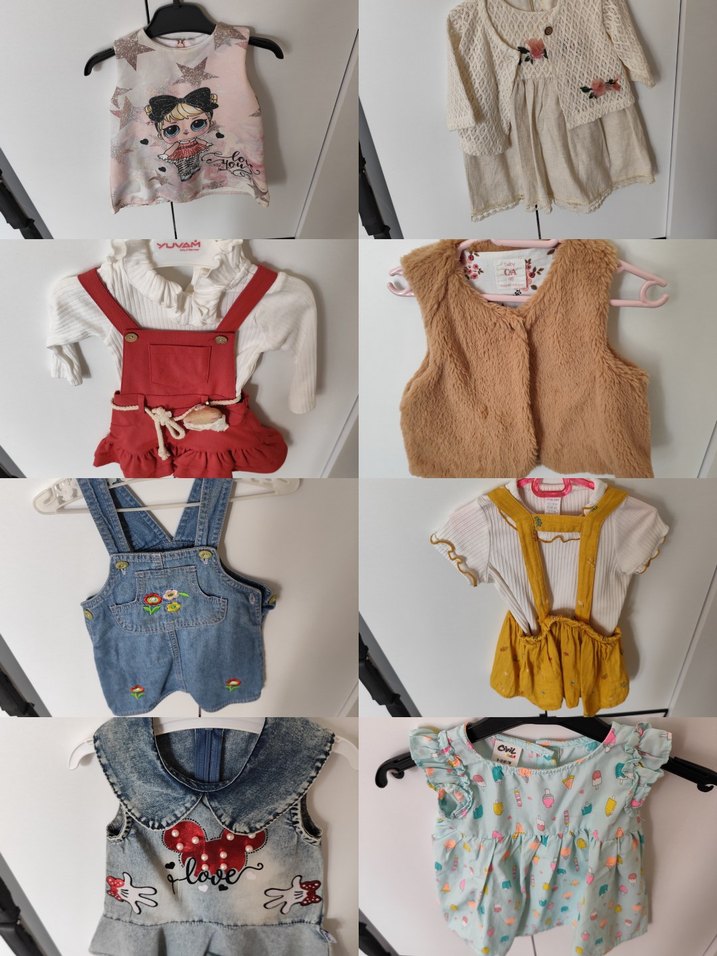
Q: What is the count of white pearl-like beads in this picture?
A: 10